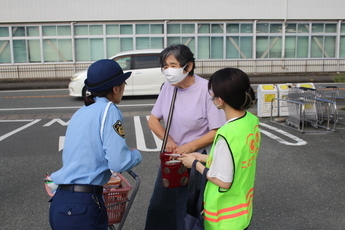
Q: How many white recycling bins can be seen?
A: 3